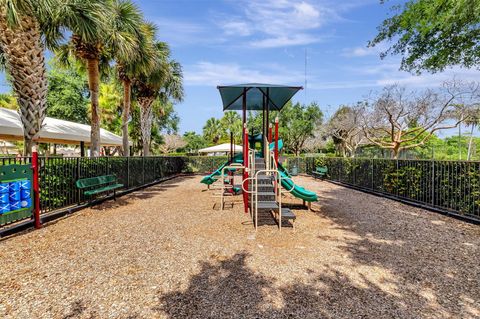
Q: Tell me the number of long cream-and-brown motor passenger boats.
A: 0